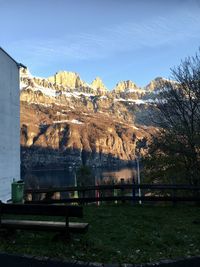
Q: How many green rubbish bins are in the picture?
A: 1